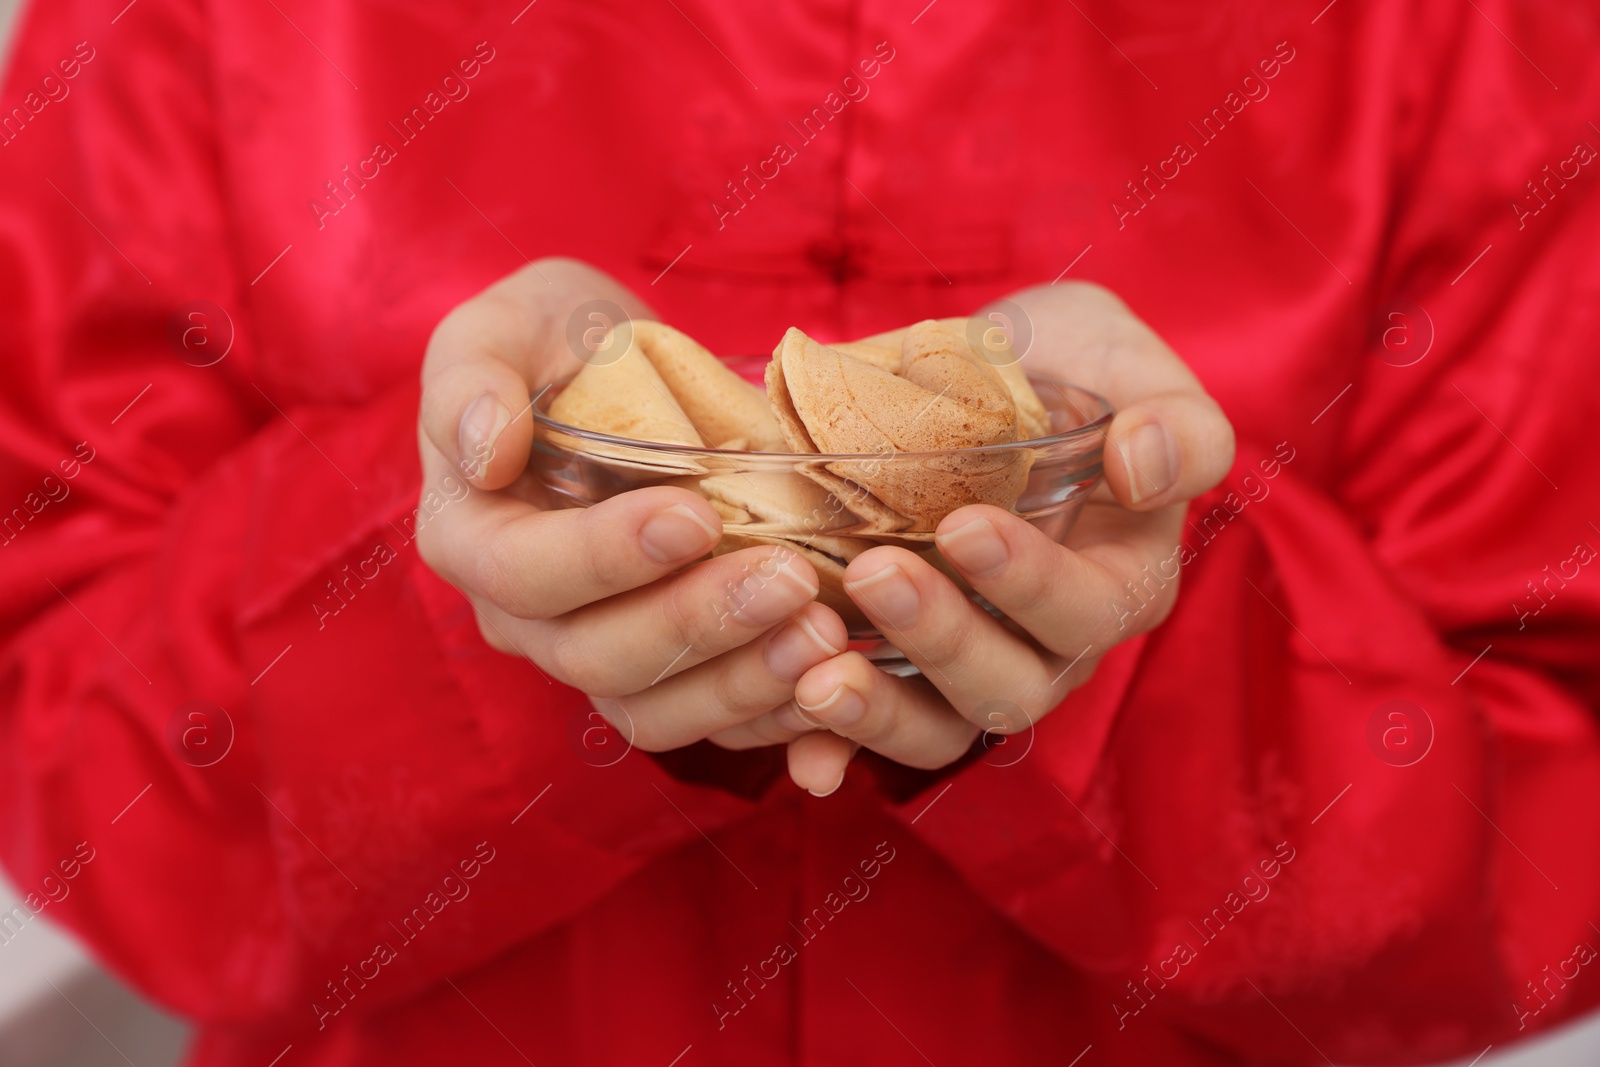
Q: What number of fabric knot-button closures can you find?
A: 1